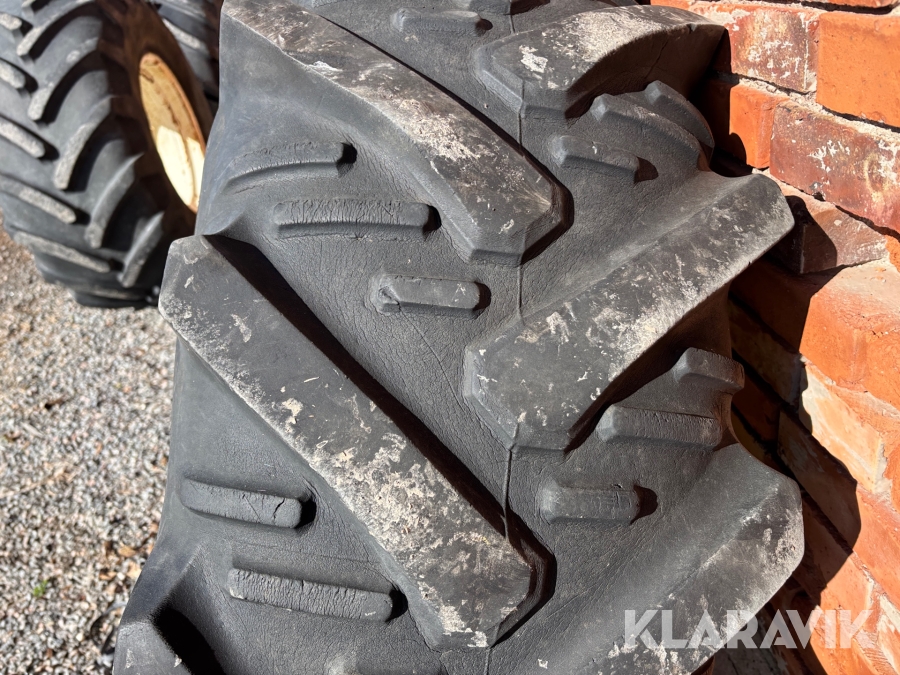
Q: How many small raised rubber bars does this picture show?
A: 12